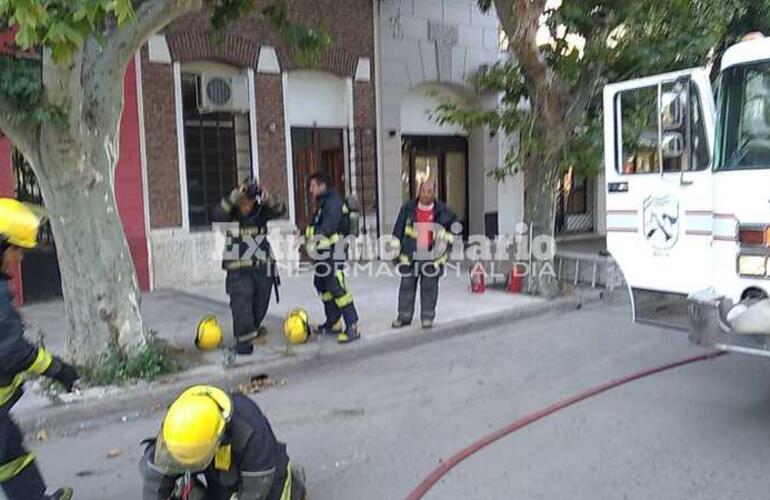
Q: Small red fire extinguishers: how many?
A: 2